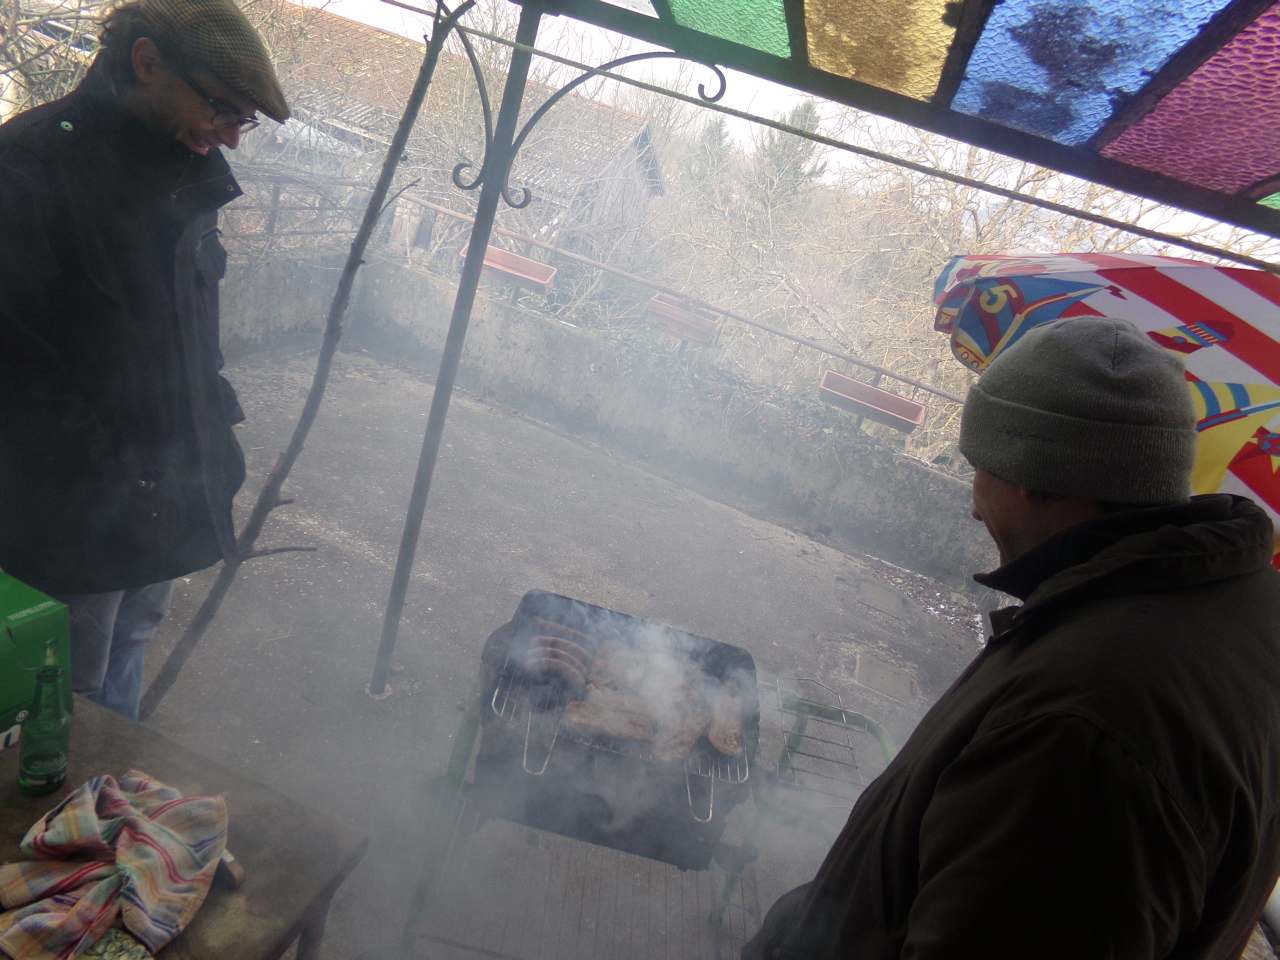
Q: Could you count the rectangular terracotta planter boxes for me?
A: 3